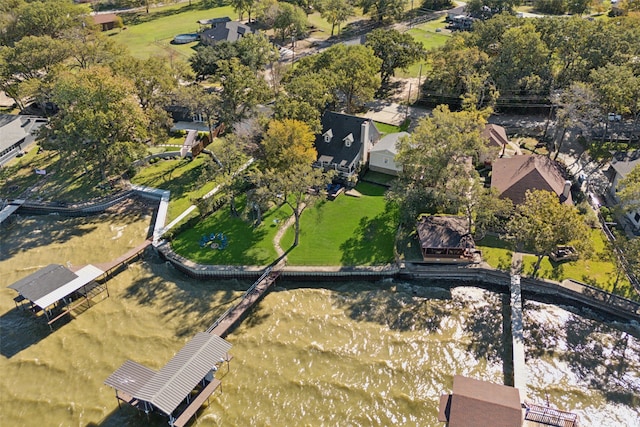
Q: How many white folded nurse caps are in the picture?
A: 0